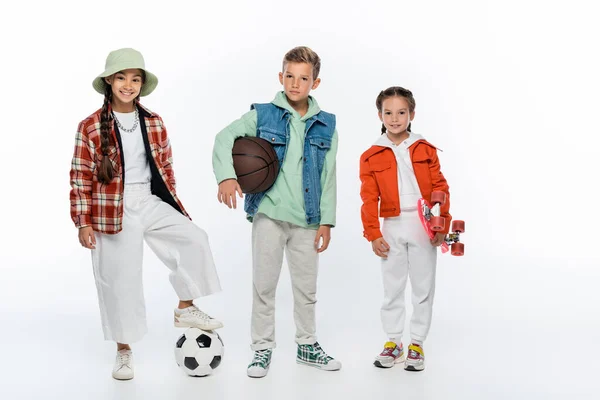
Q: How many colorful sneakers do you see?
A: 4